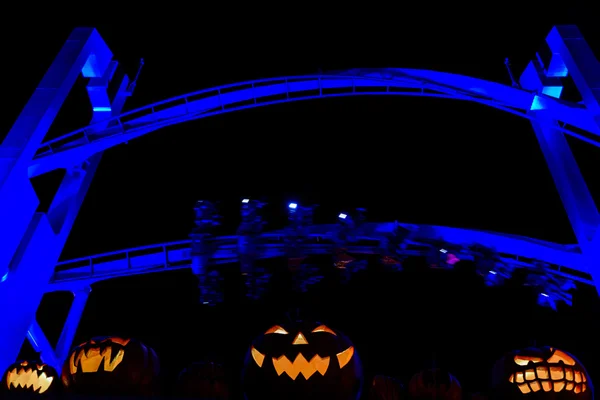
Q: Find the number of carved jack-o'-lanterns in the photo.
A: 4